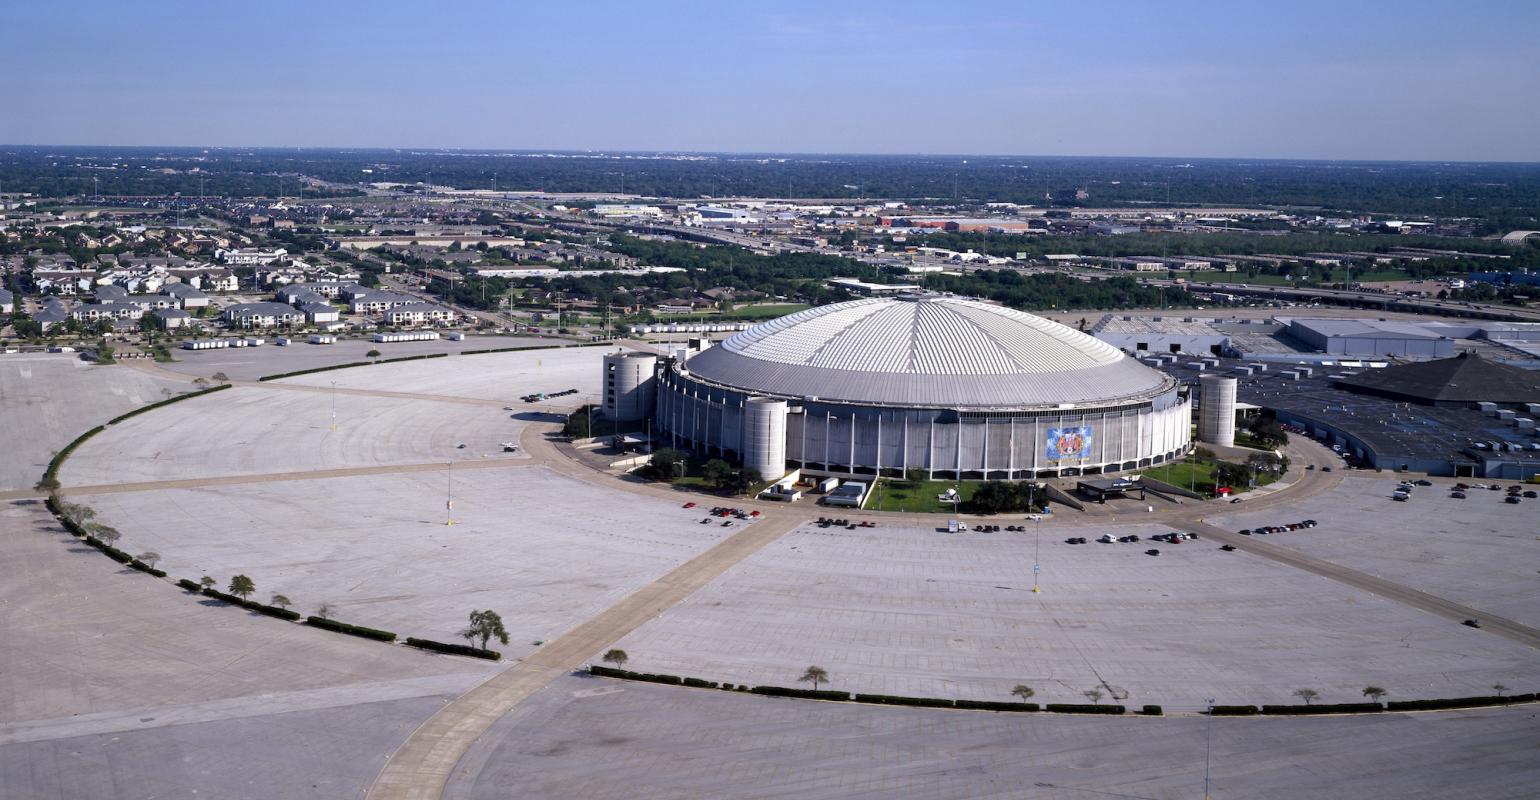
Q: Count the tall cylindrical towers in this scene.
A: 3